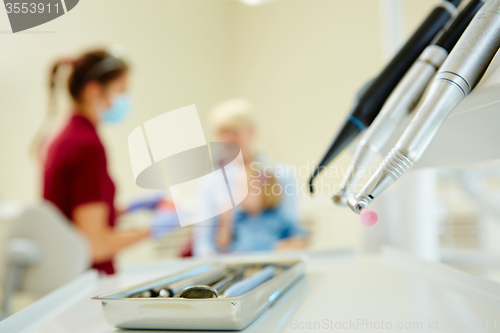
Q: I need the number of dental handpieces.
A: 3